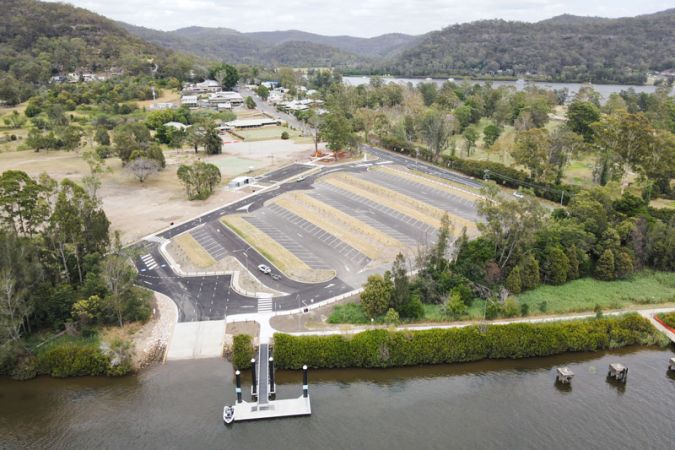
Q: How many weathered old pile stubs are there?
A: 3